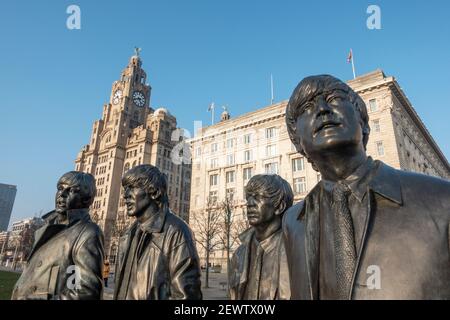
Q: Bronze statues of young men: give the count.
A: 4